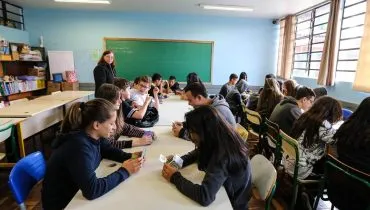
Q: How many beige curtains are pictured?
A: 3